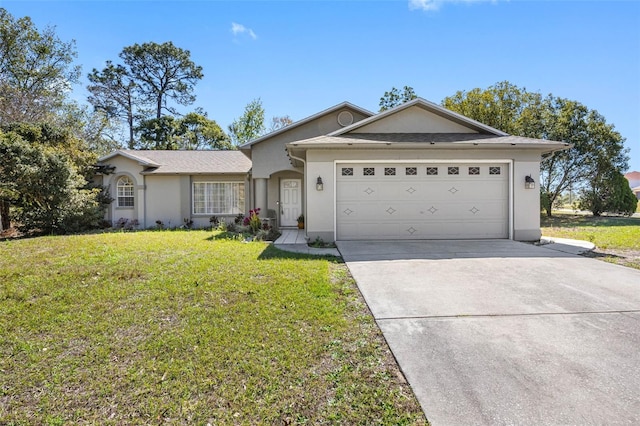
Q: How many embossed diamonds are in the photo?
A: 8